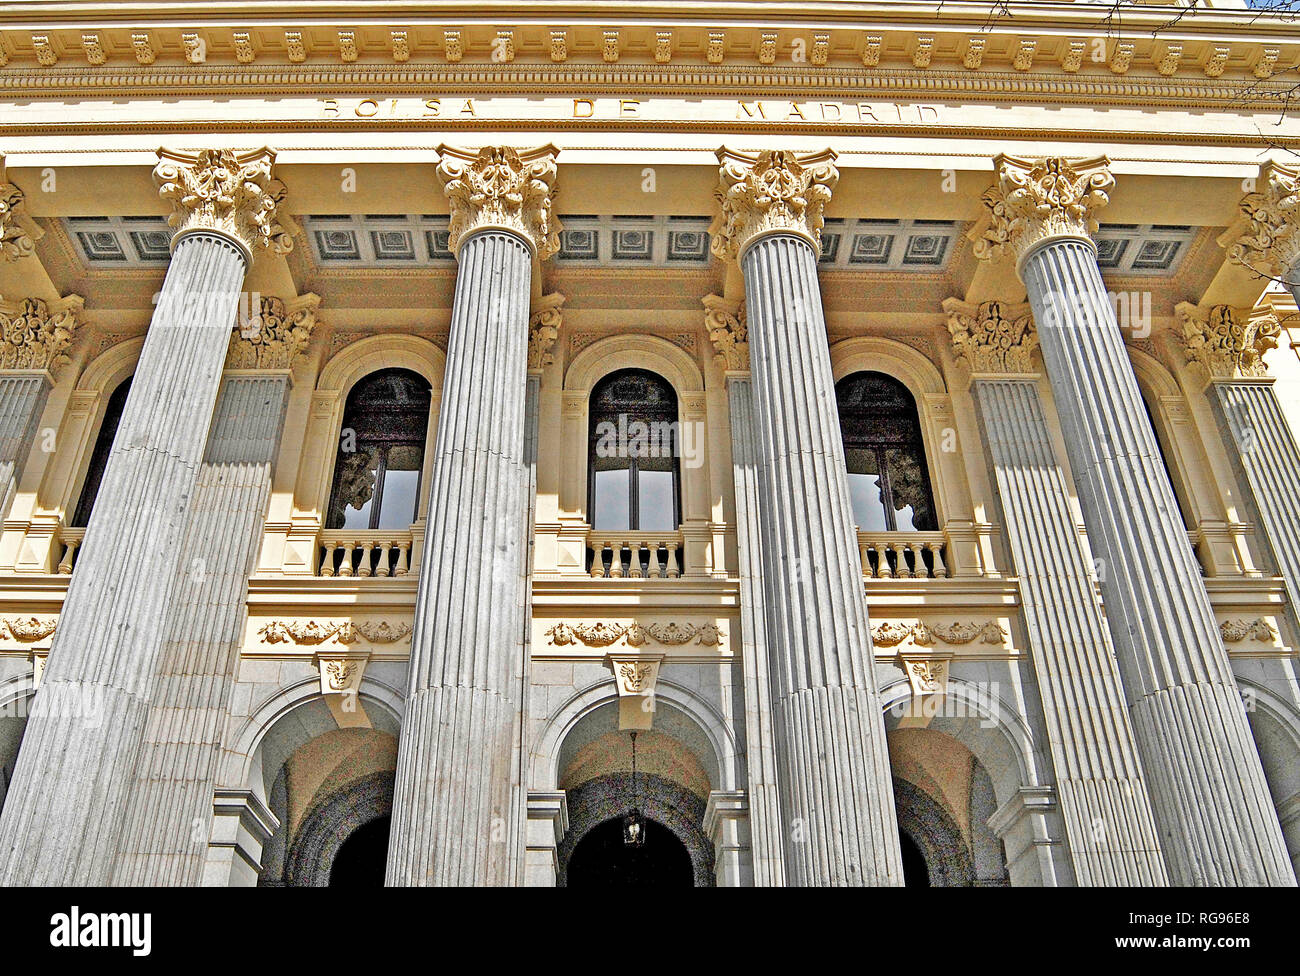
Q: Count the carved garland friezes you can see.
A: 5